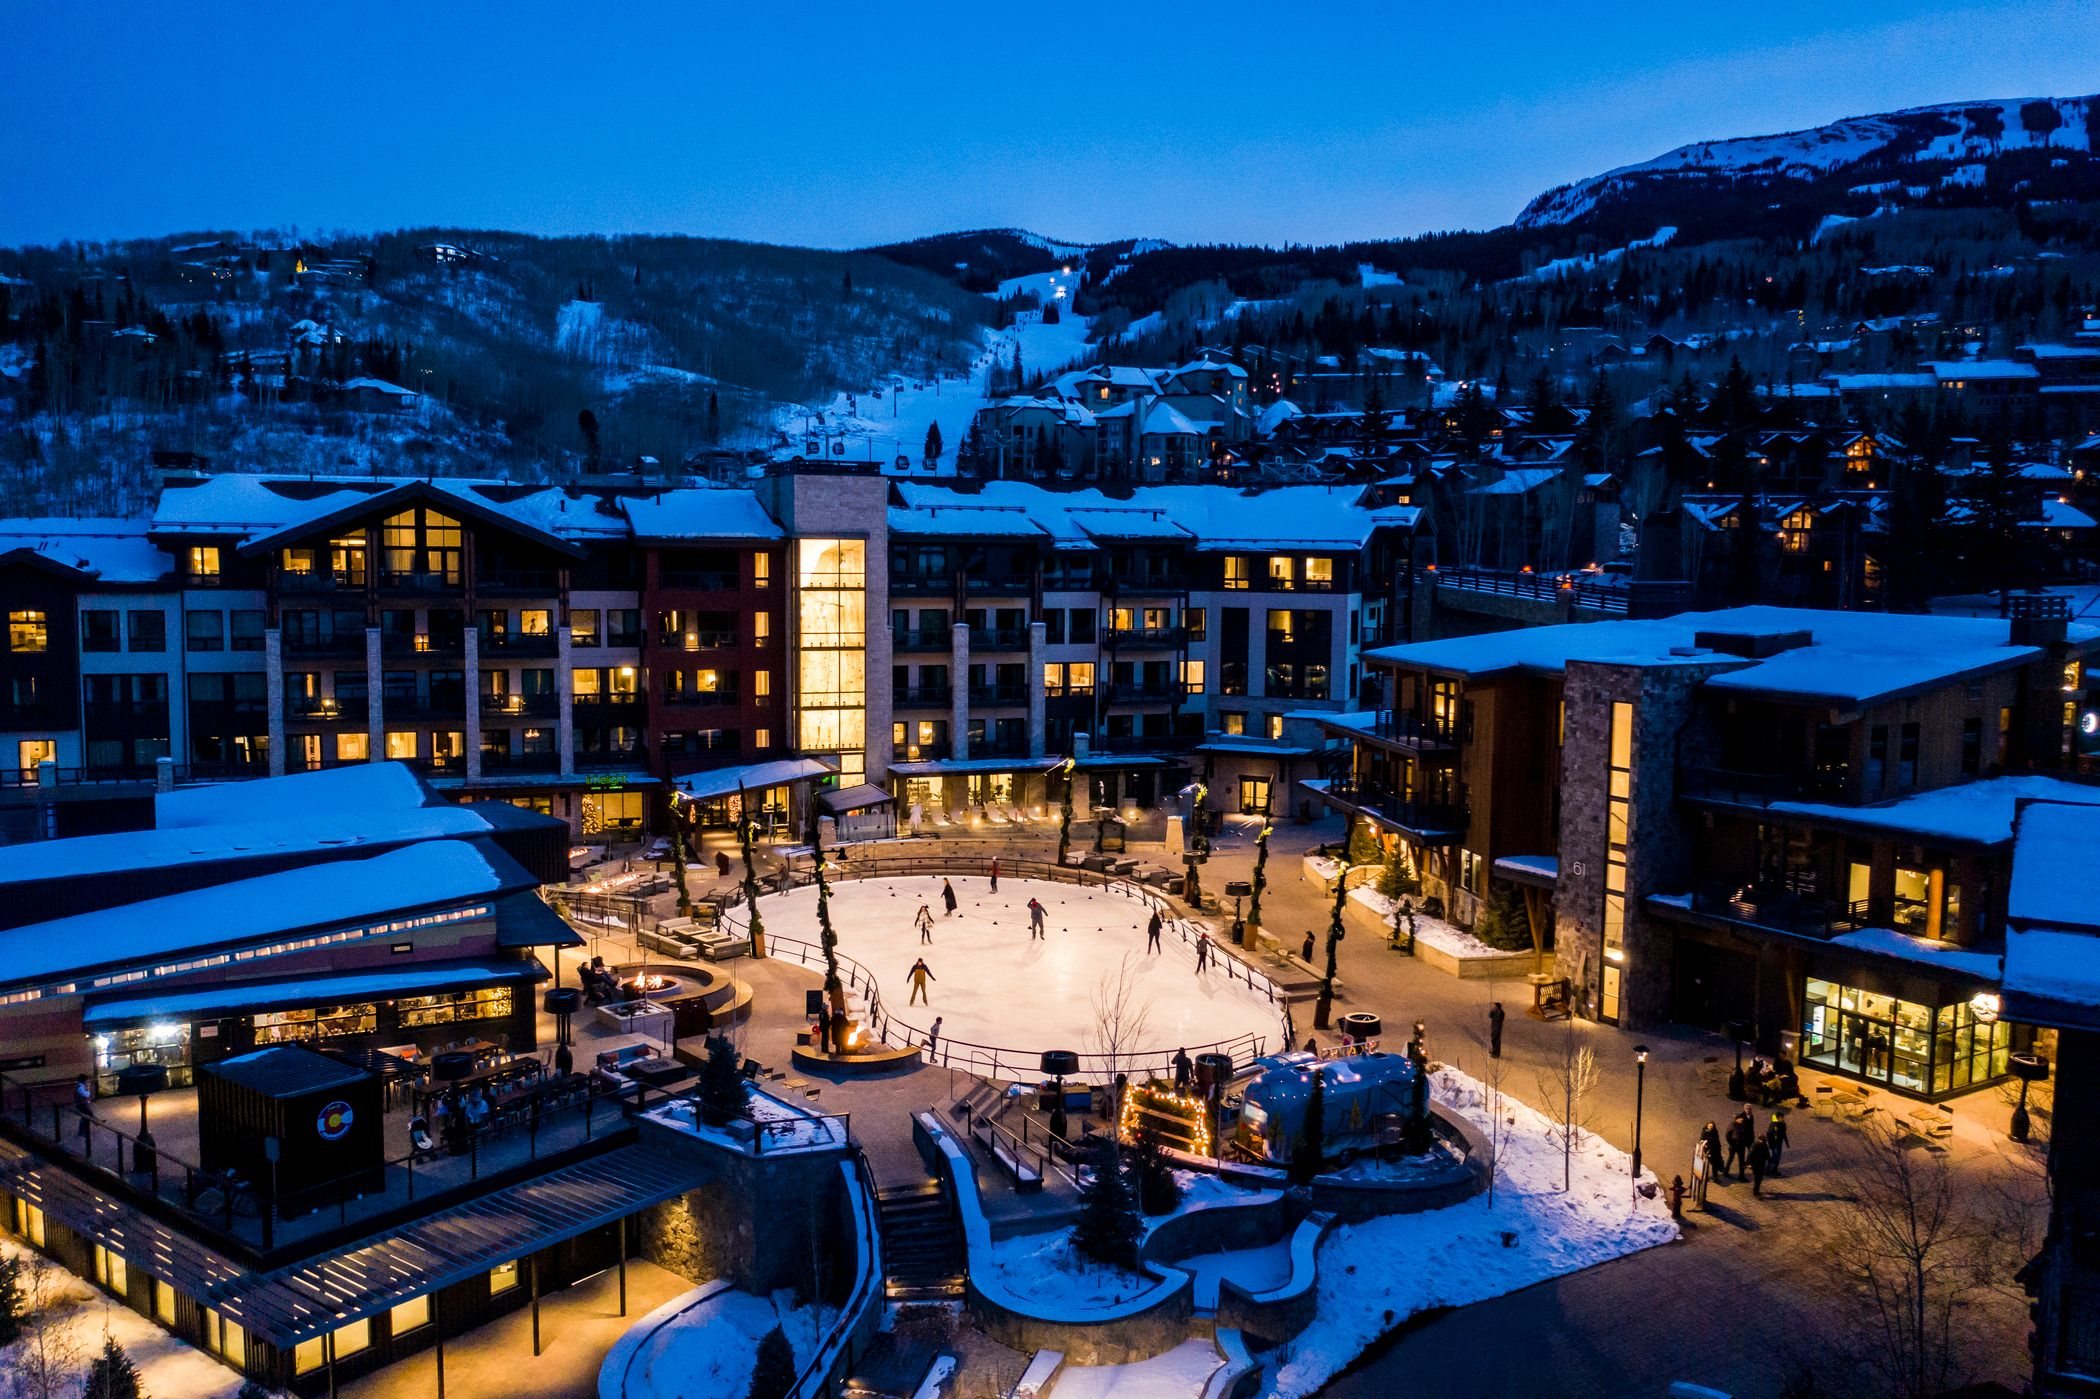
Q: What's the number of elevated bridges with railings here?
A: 1